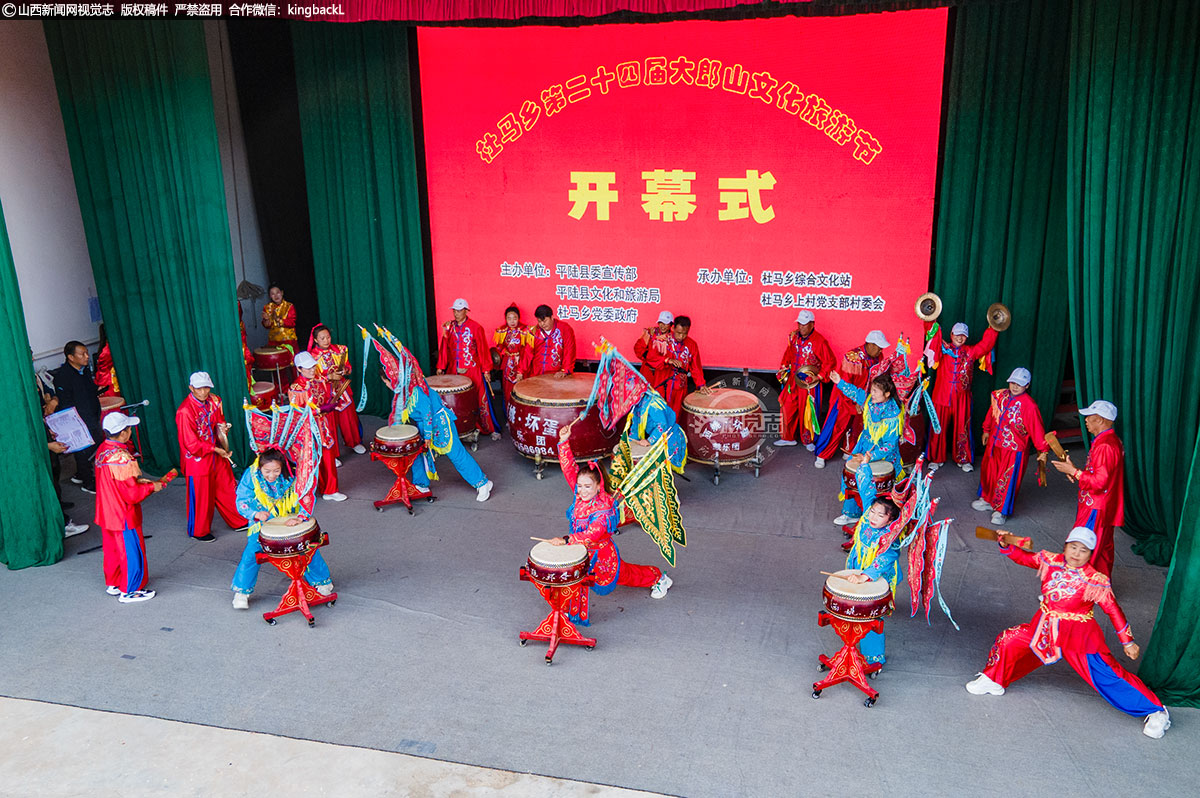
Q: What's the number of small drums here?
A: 6